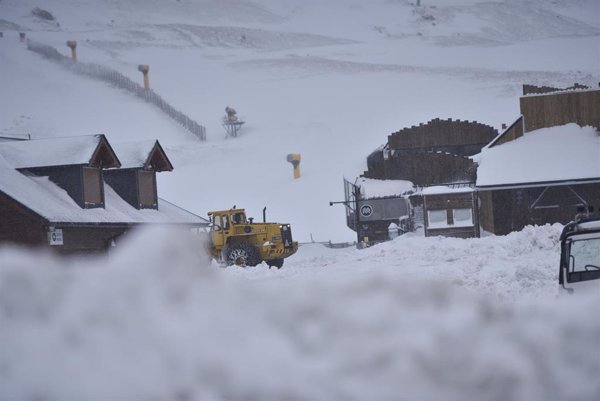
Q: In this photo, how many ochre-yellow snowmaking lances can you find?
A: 3